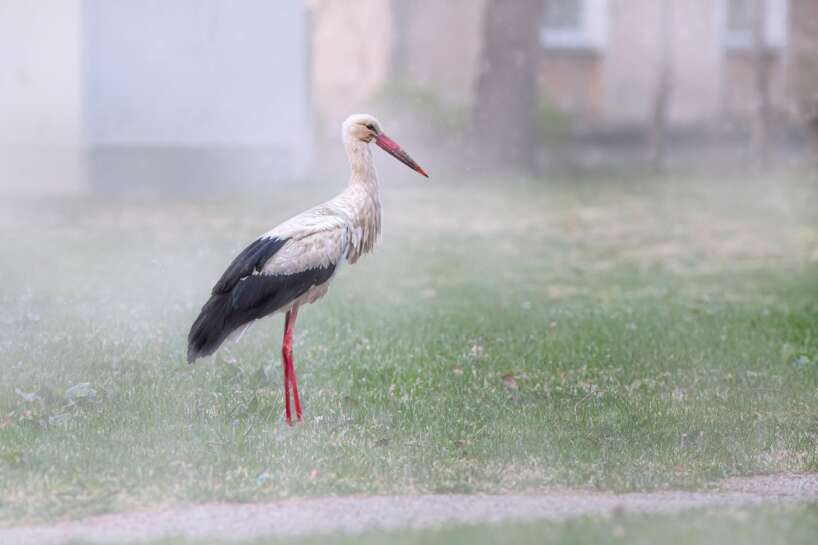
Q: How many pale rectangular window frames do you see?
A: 2